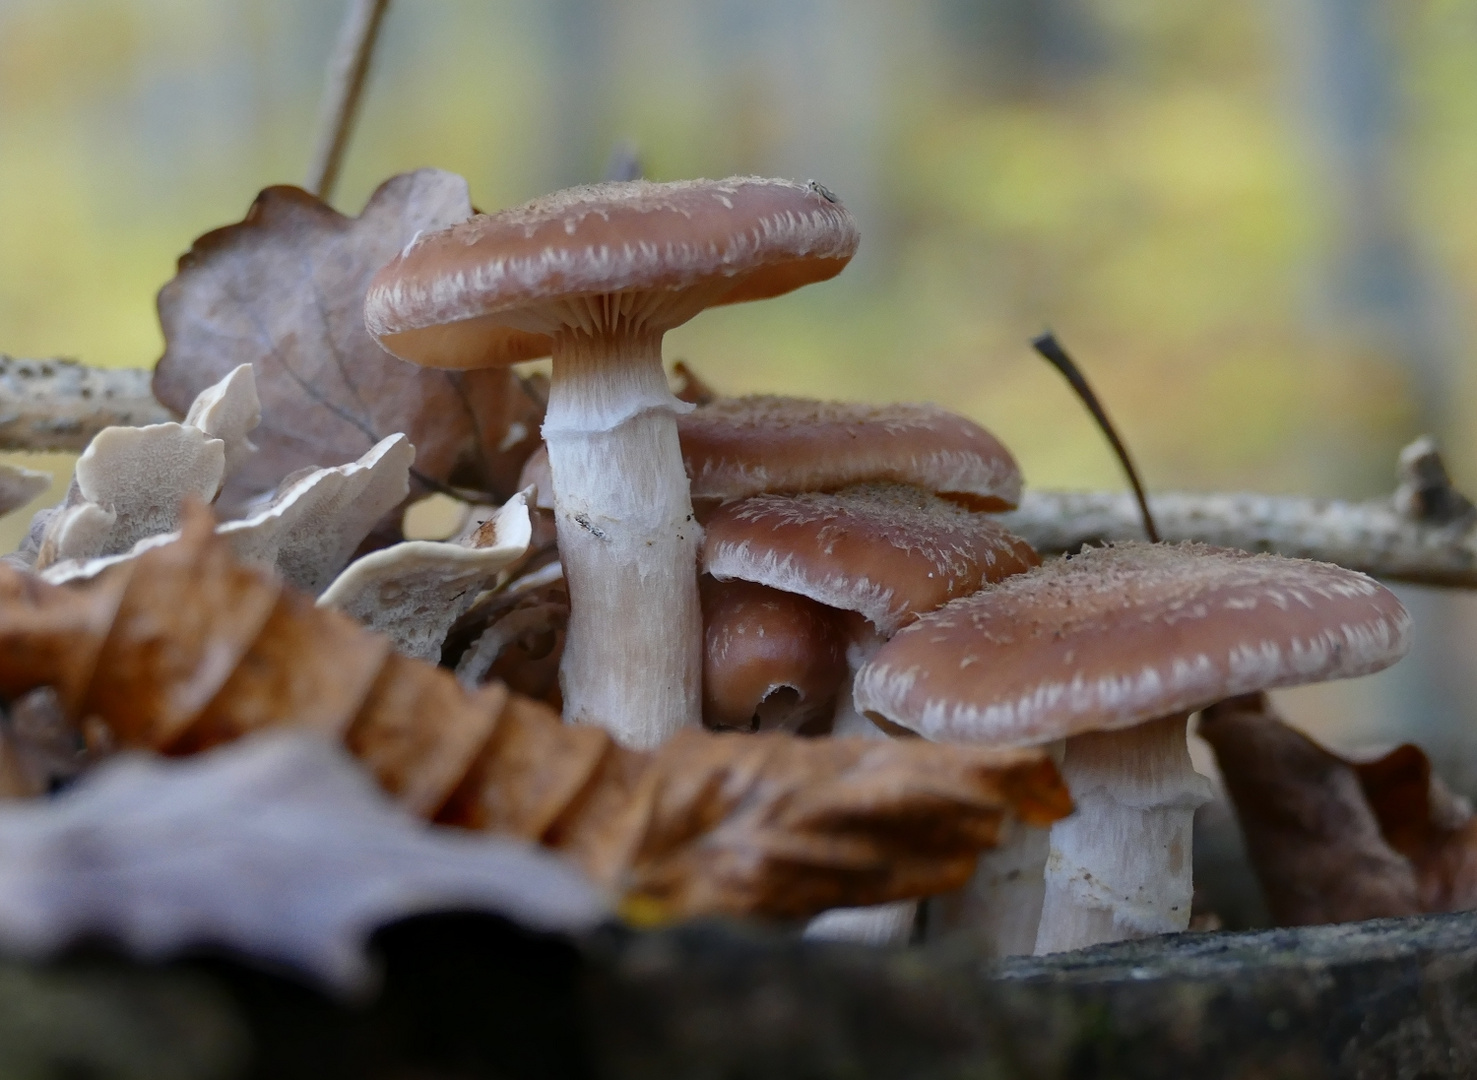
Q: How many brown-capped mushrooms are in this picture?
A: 5